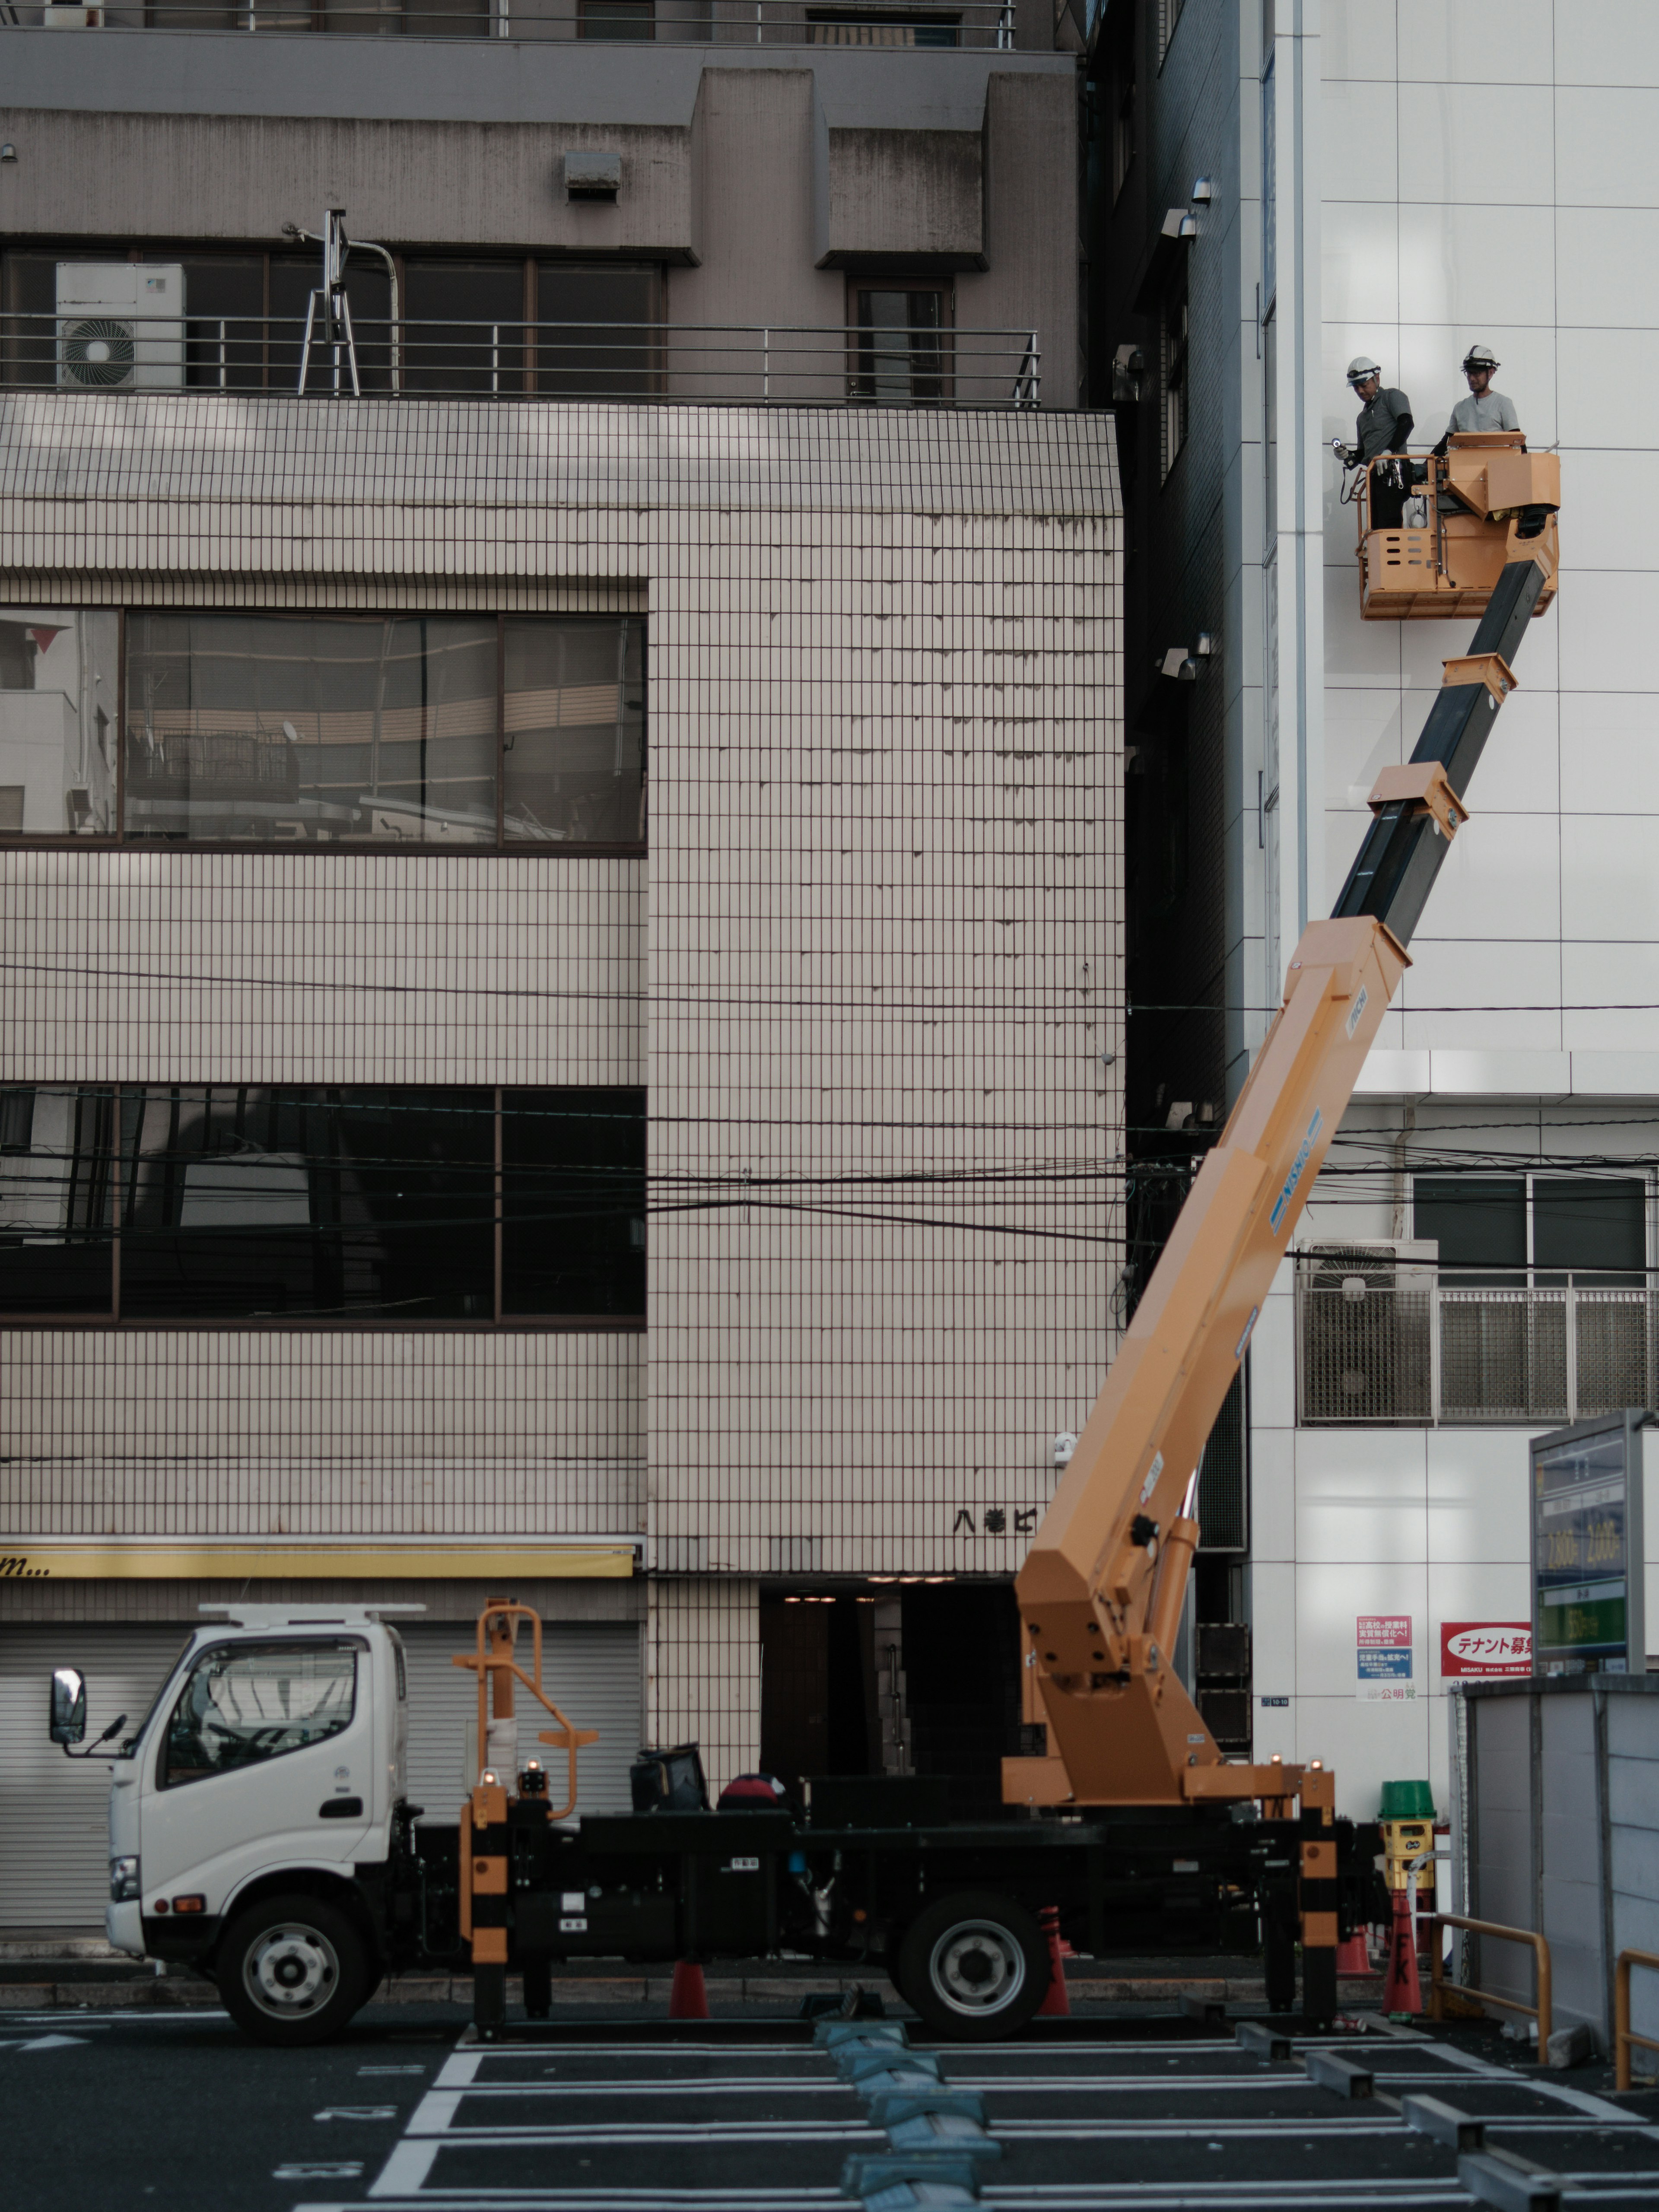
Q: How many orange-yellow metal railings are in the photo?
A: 2